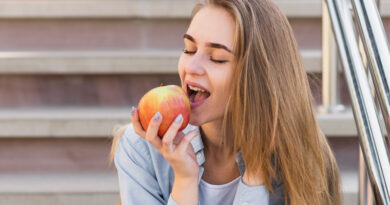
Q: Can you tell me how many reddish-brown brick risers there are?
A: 3